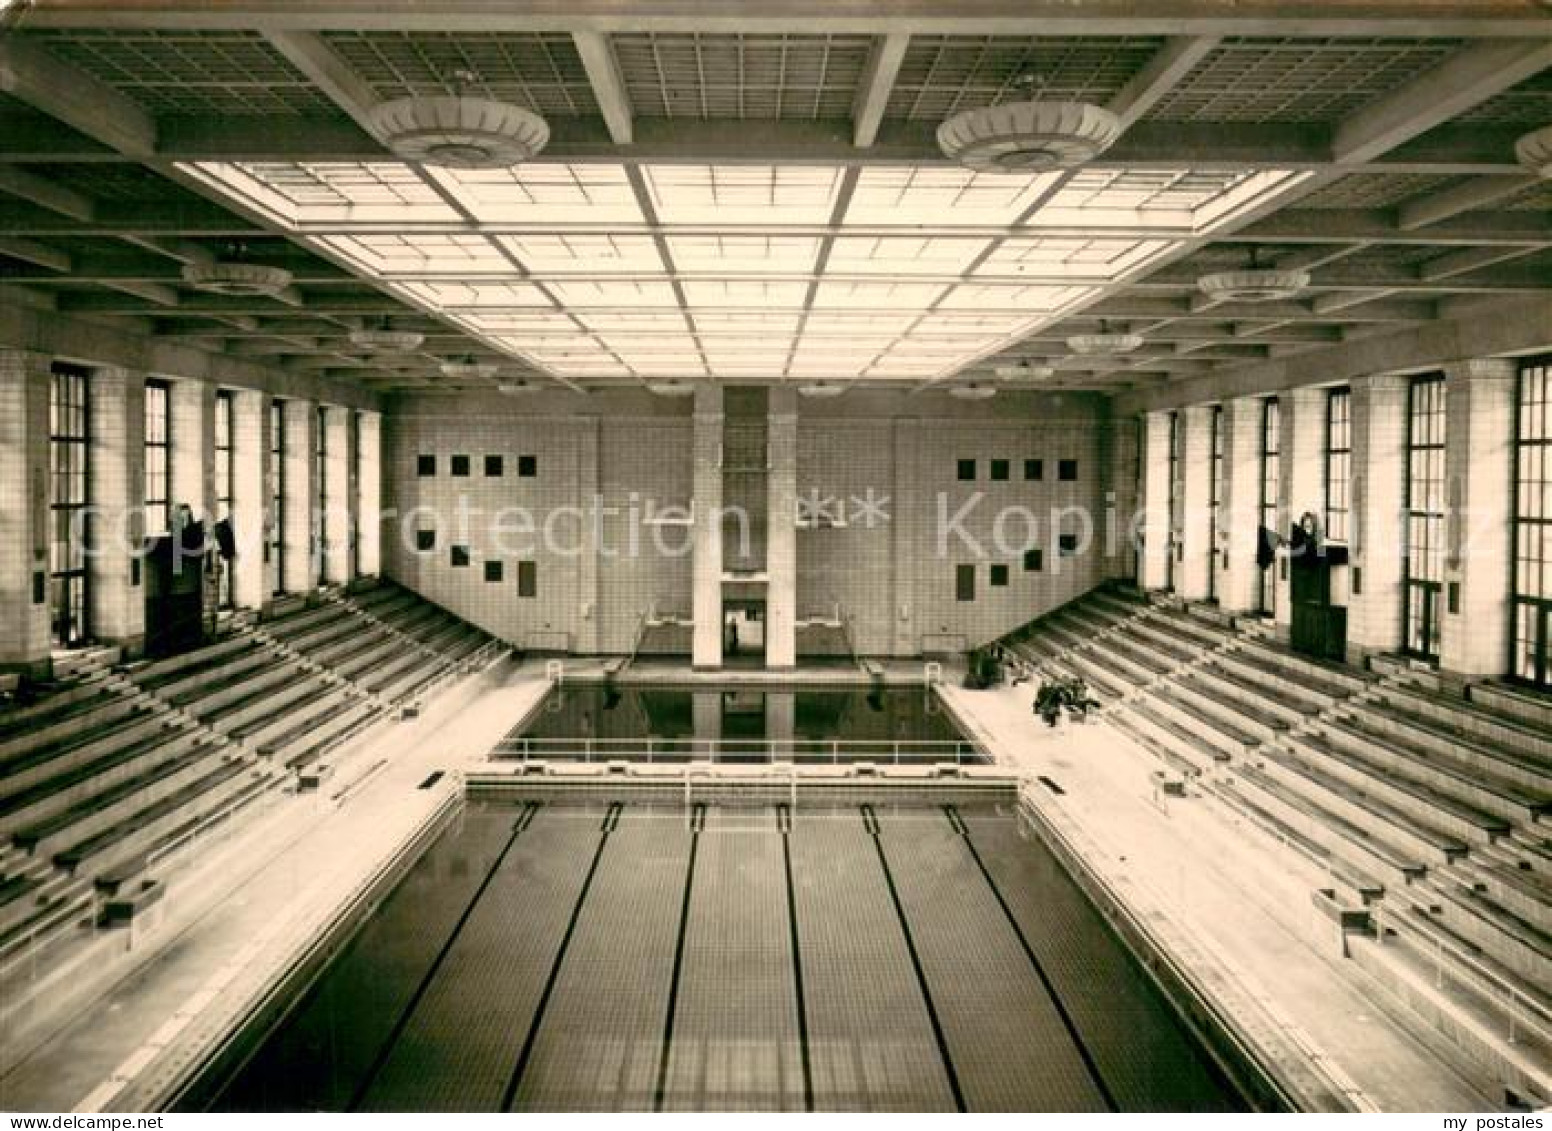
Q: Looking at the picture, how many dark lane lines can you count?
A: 6